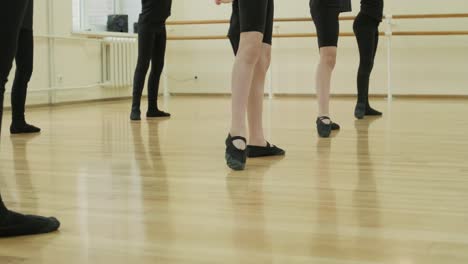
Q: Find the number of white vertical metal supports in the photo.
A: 3